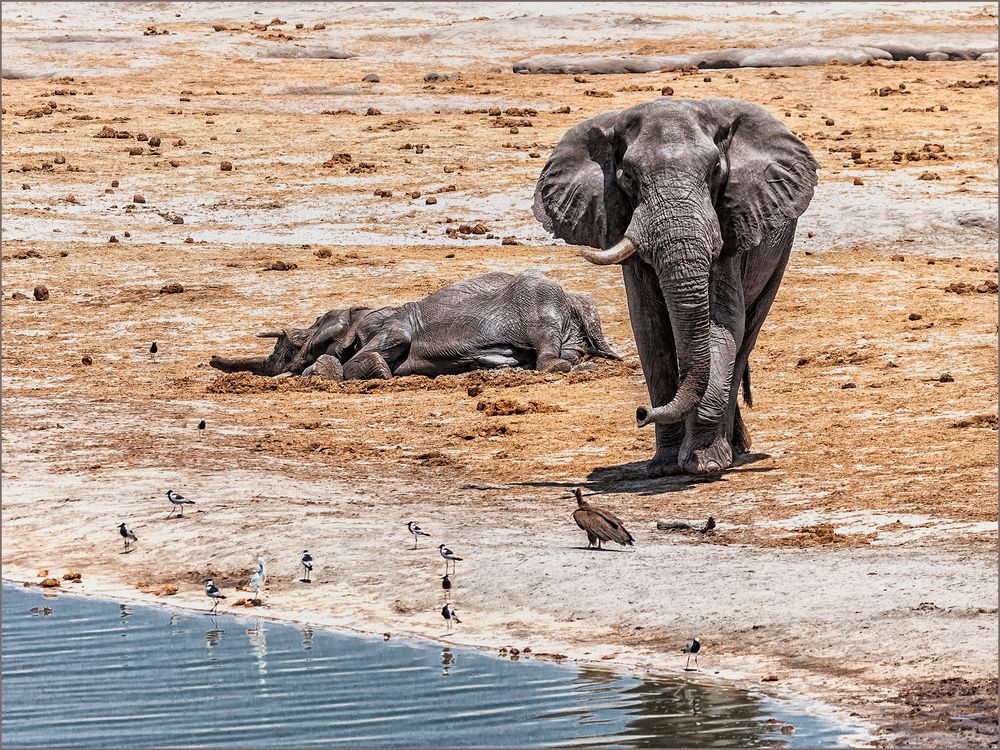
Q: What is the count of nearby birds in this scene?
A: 13